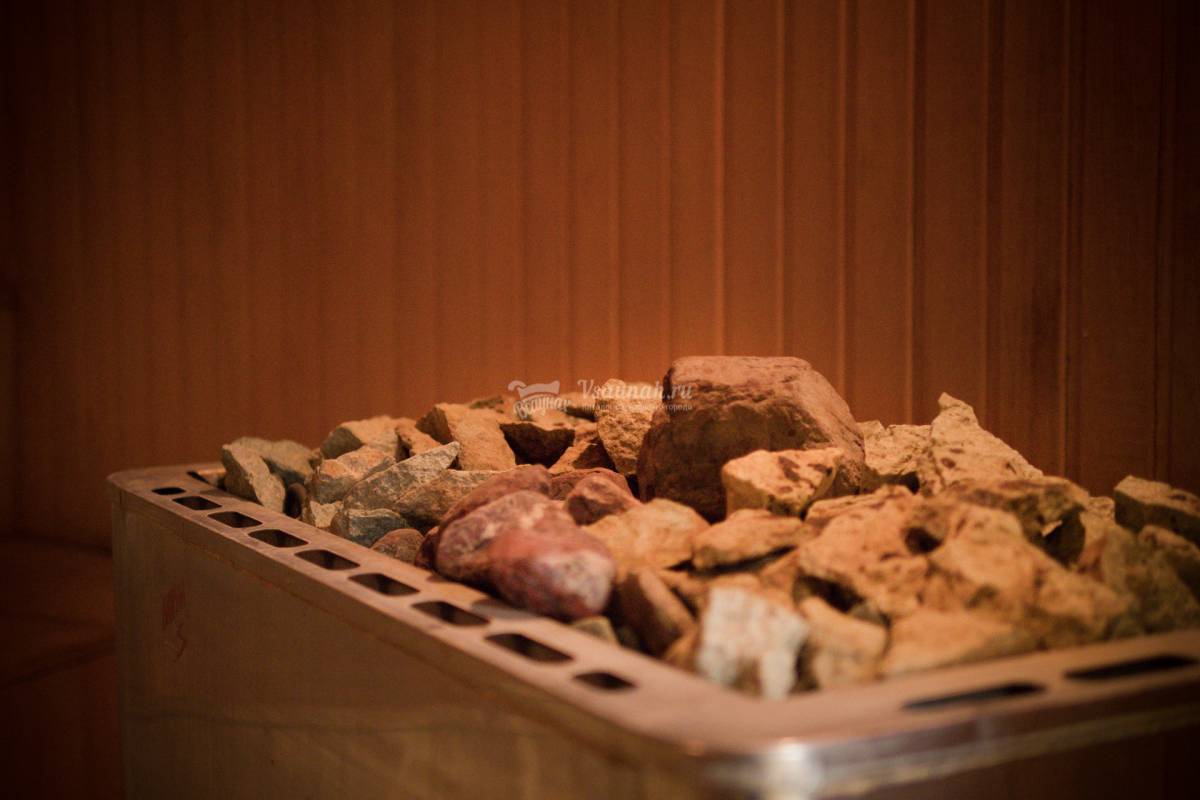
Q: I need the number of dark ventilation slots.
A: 11